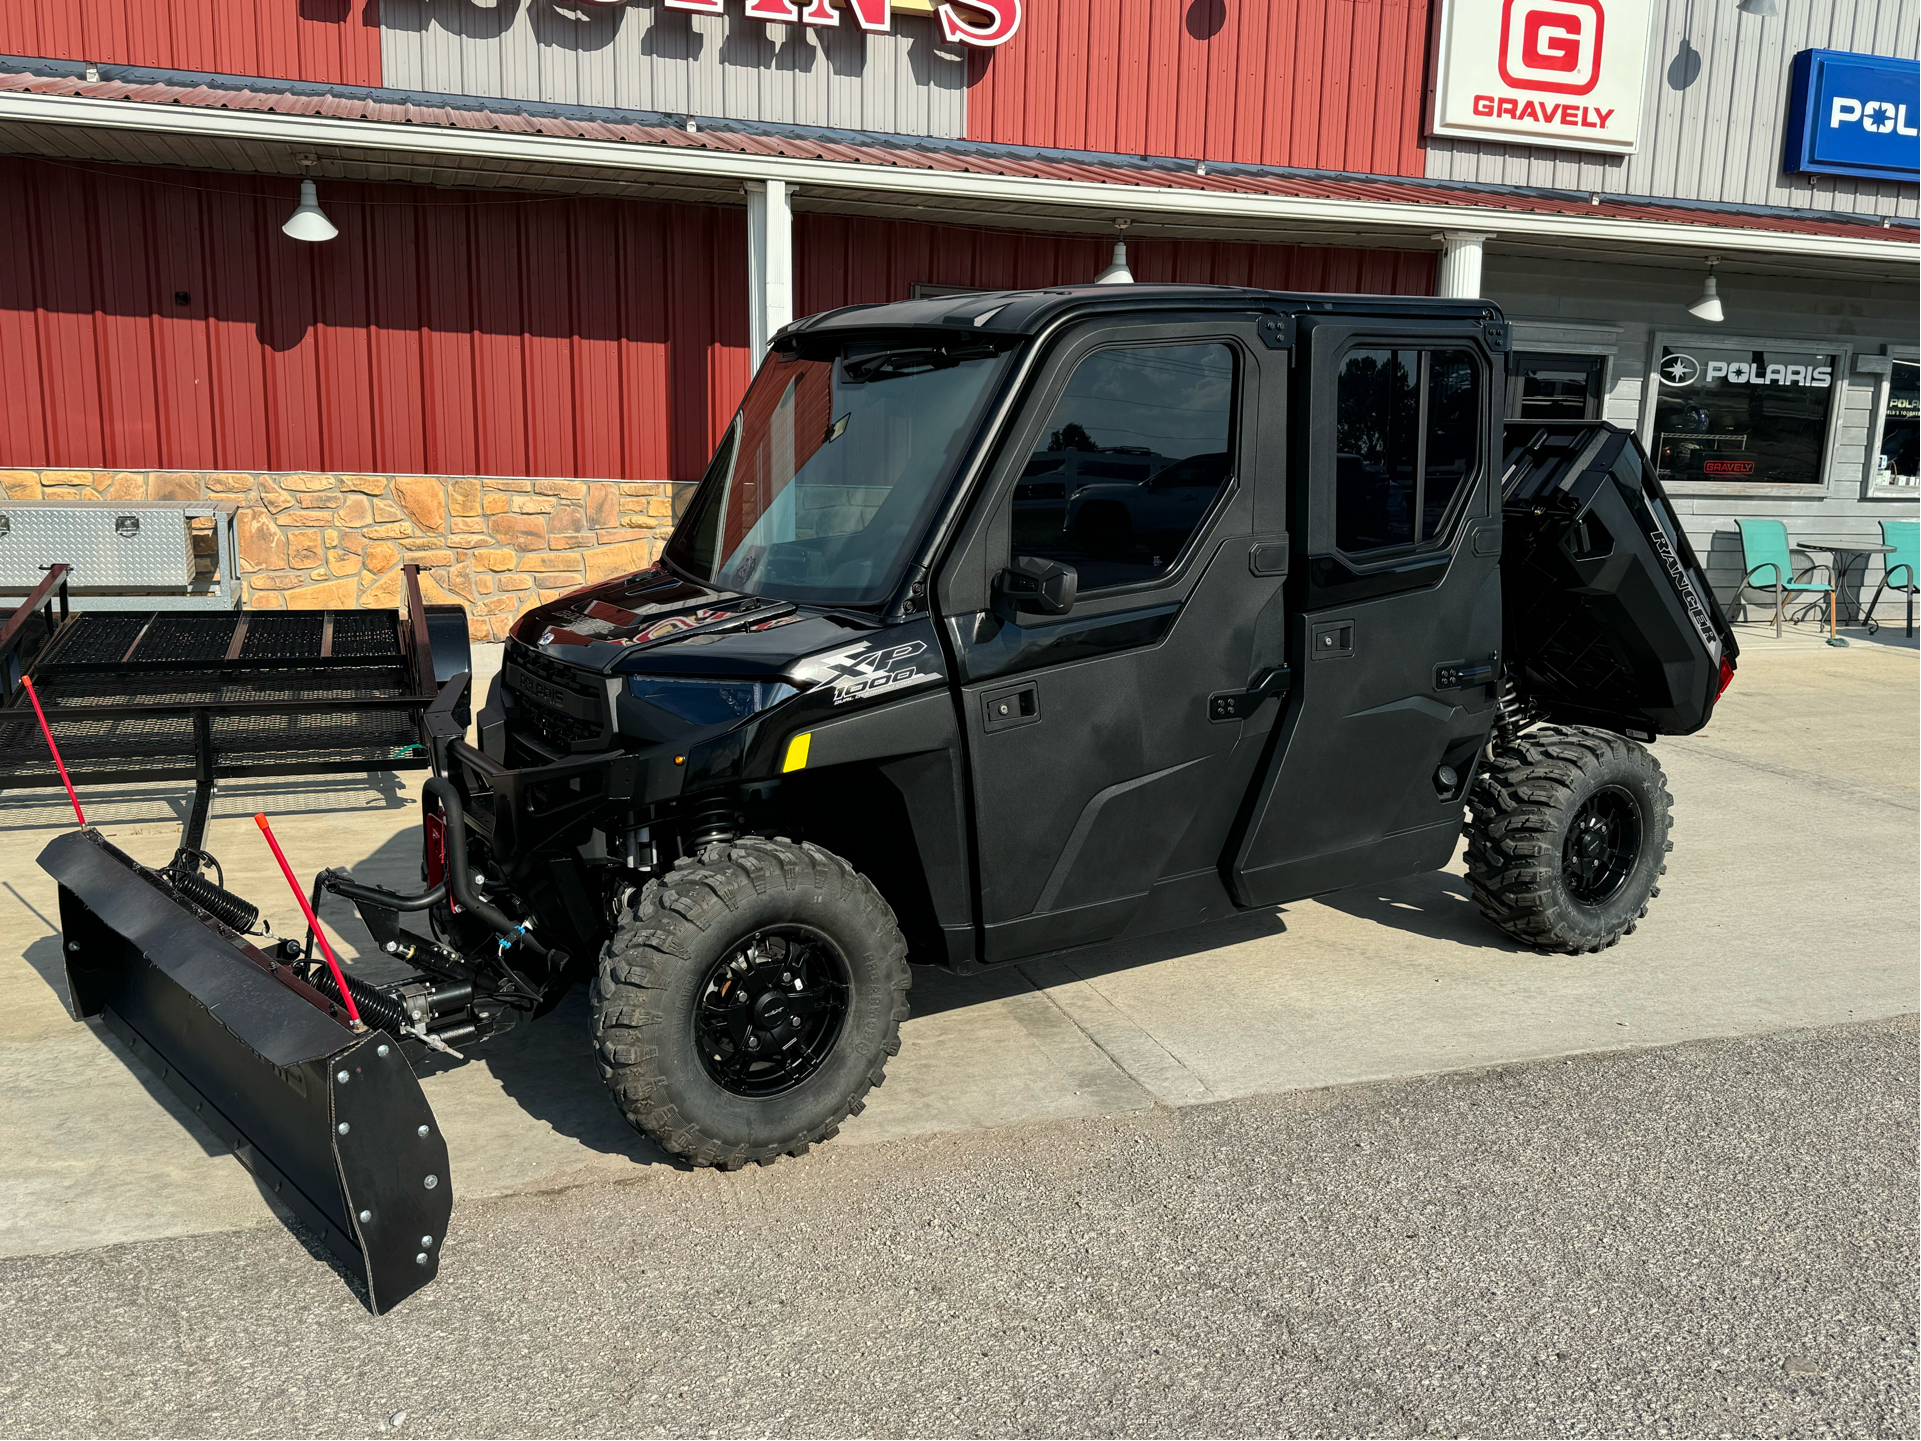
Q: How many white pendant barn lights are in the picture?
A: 3